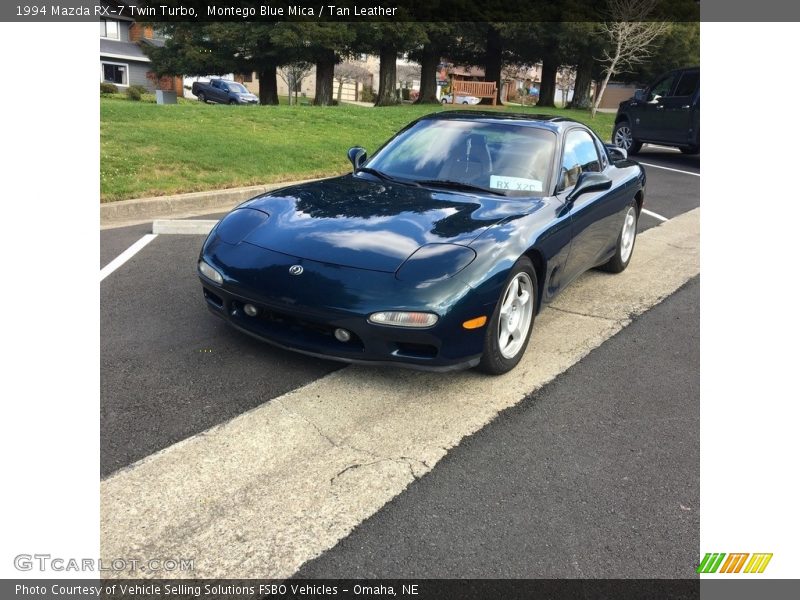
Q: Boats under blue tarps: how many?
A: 0